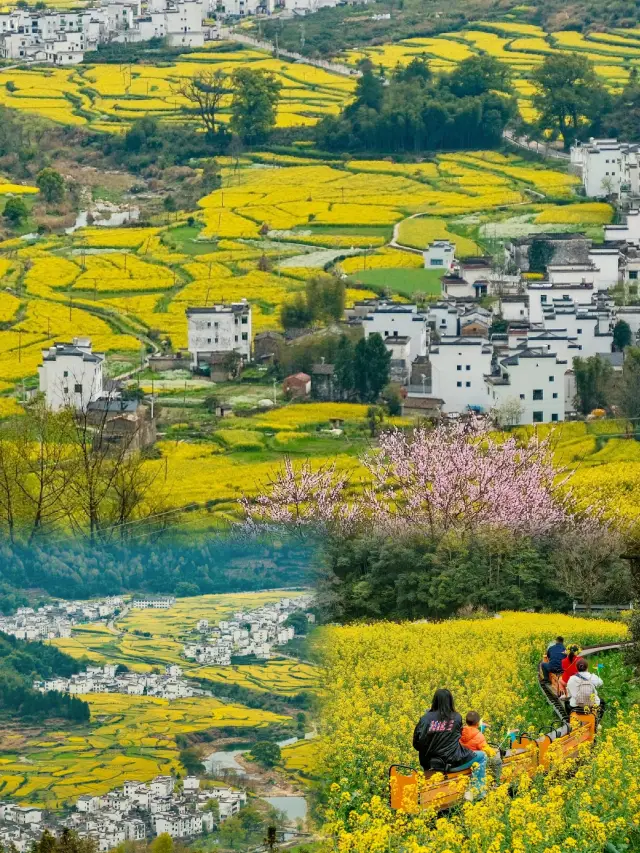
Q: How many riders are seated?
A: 5